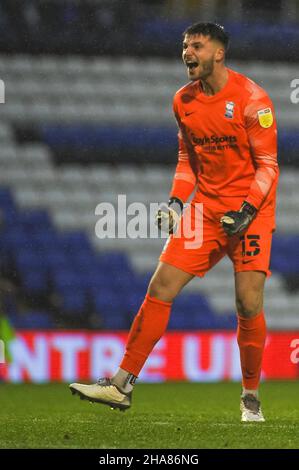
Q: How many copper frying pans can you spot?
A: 0